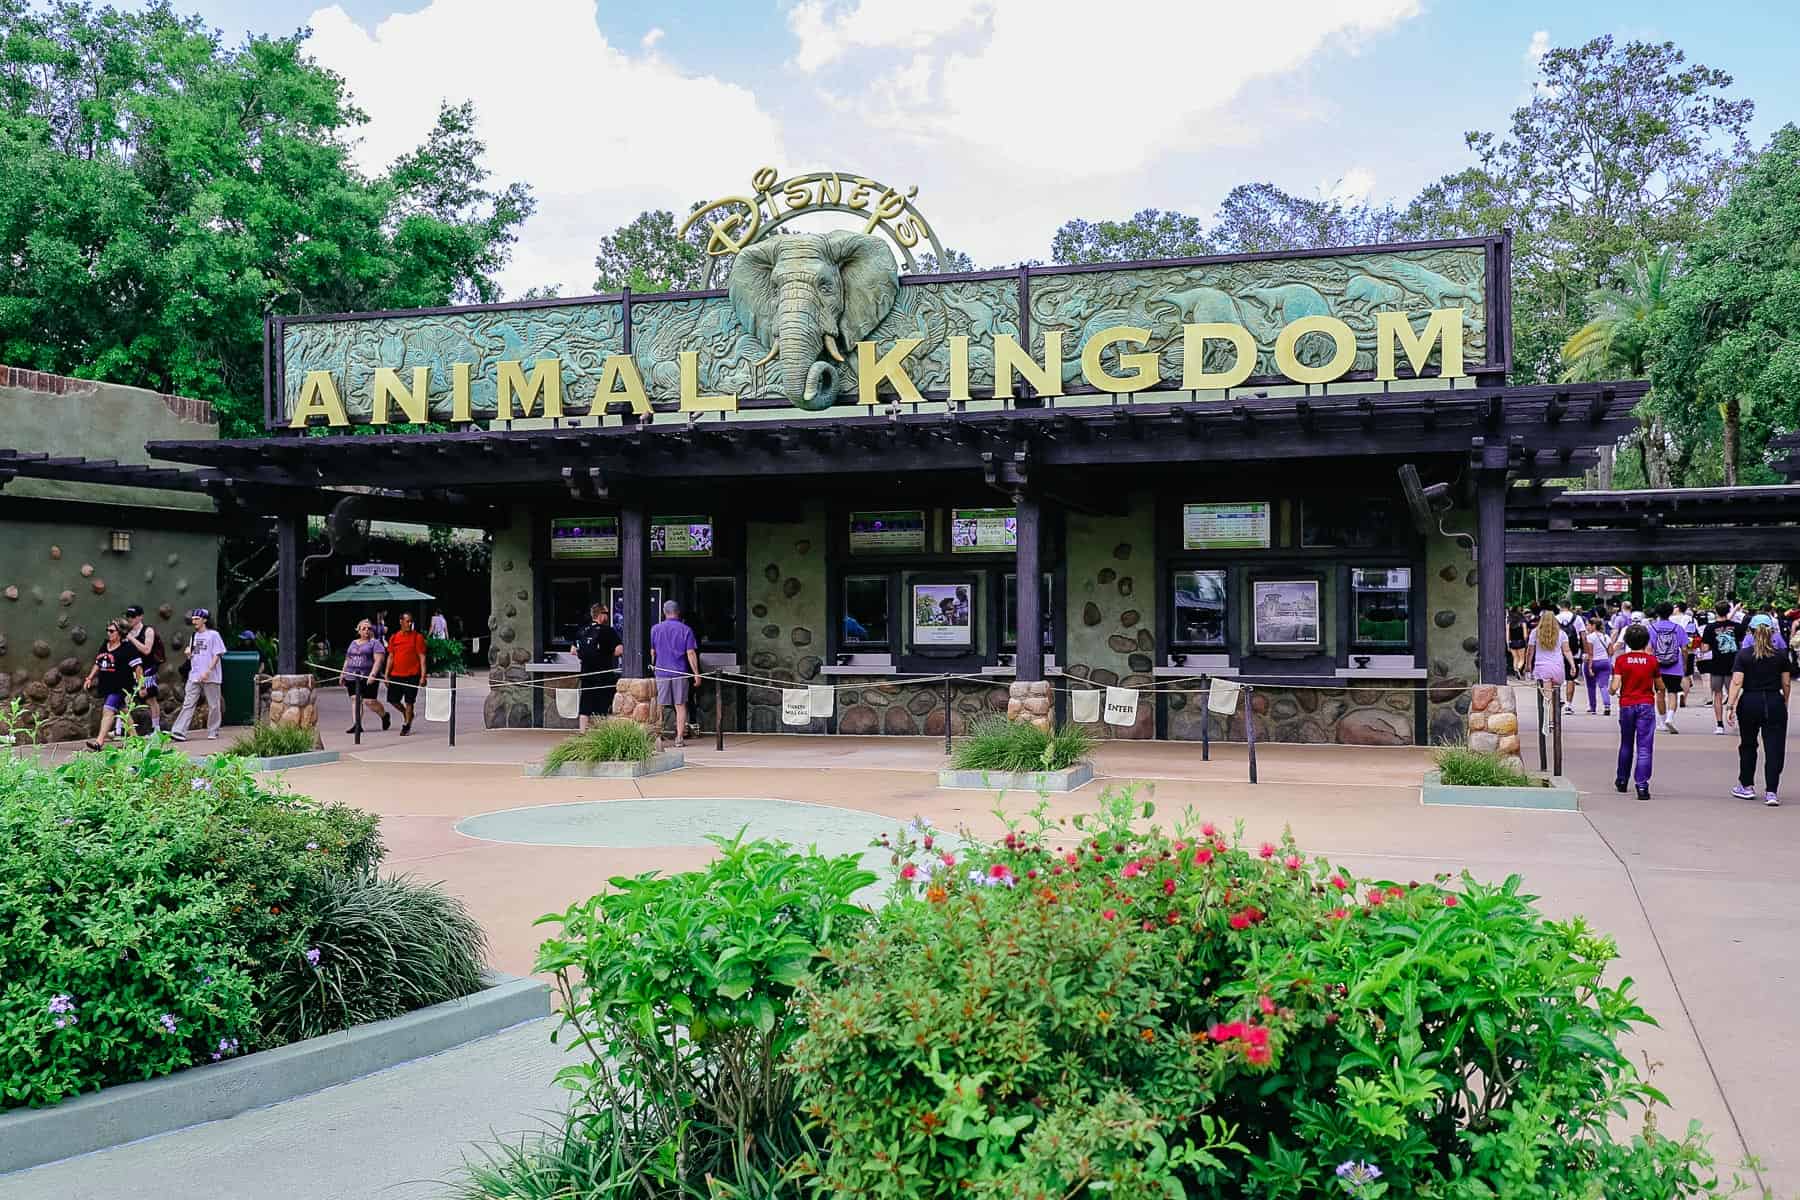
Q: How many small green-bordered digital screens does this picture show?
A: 5